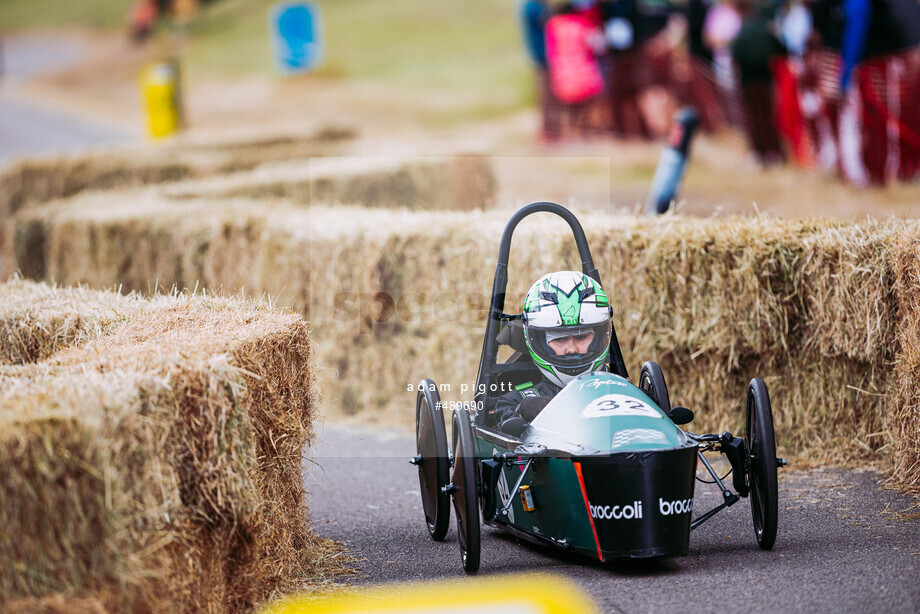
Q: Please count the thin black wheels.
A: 4